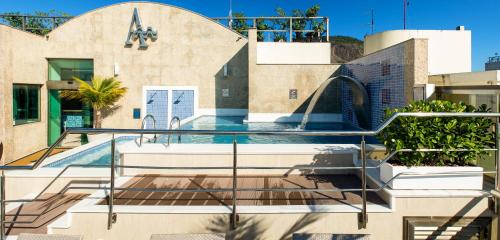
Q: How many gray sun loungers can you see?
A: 3